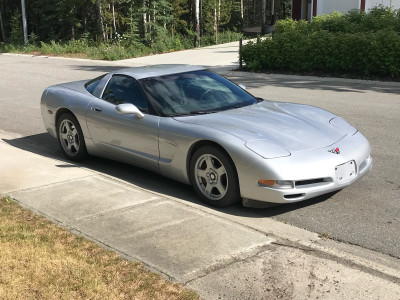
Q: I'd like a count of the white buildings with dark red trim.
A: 1